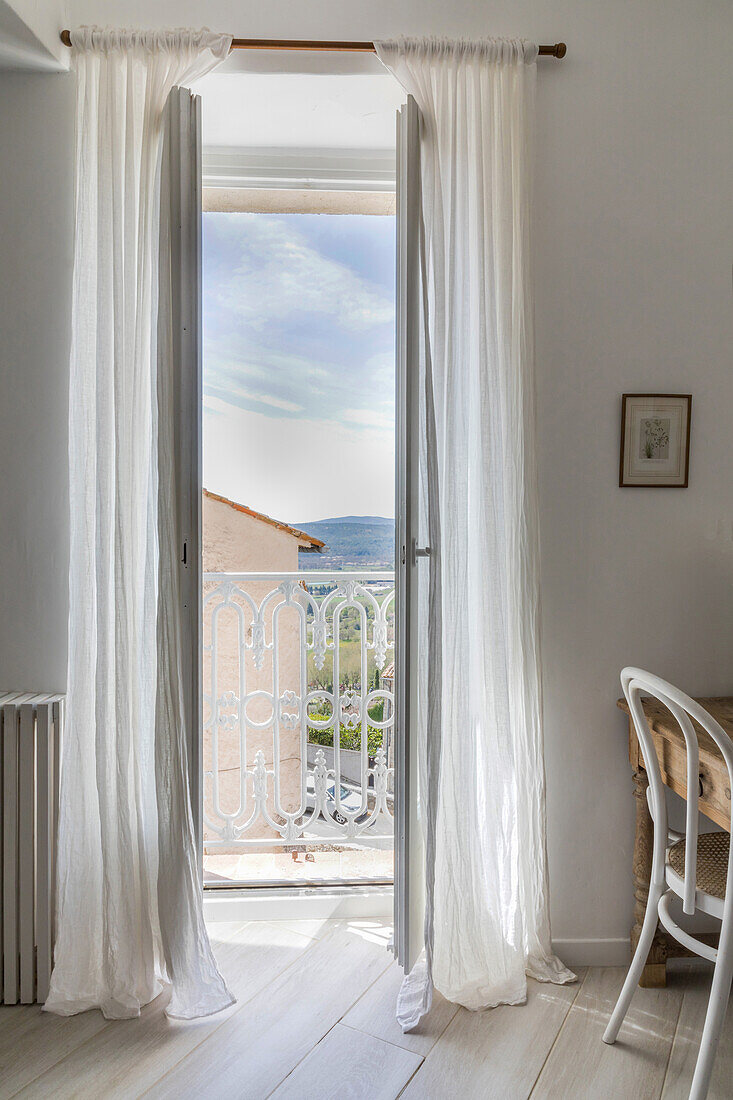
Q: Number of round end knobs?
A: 2